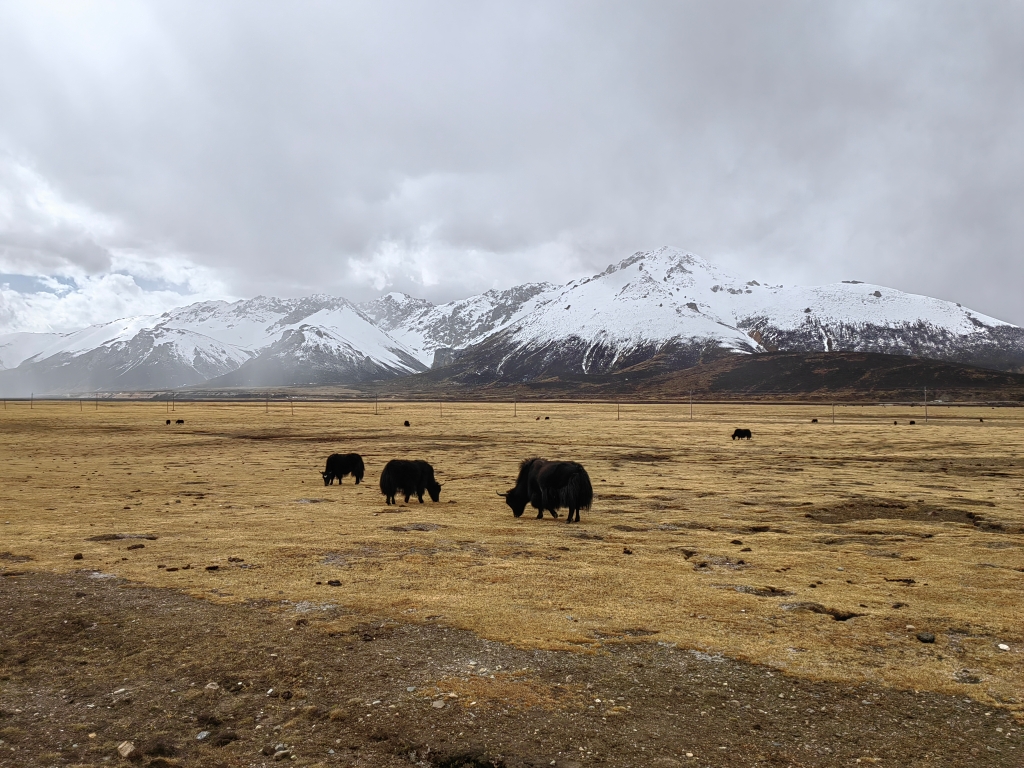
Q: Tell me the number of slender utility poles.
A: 15